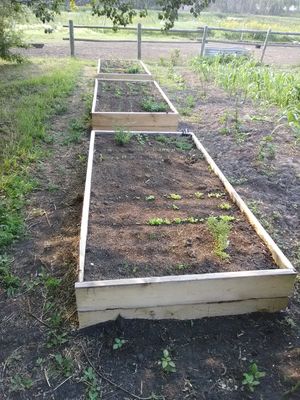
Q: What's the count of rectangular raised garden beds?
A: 3